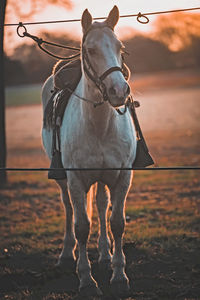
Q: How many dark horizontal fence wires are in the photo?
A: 2